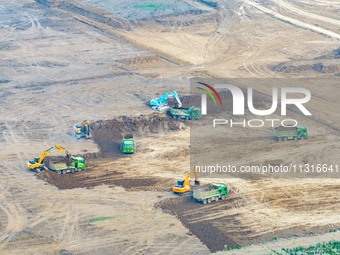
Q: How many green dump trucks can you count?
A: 5